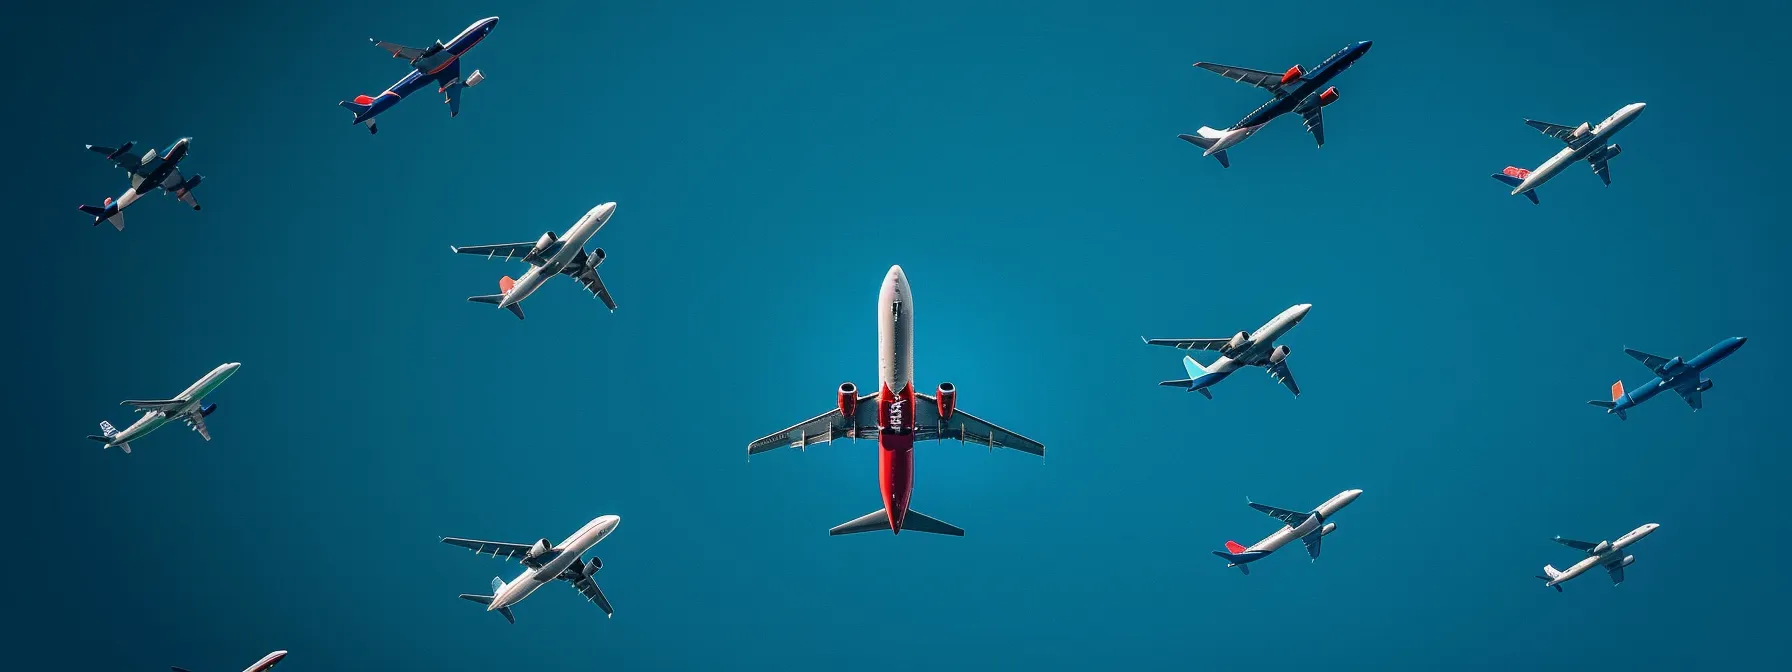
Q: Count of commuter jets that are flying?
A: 13